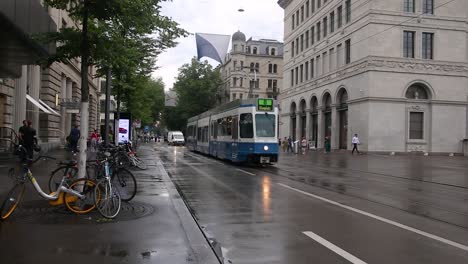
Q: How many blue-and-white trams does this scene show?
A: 1